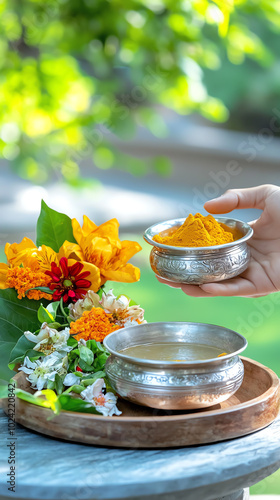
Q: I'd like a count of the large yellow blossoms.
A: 2